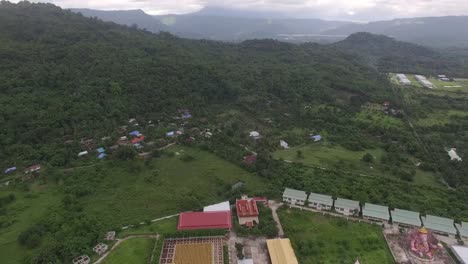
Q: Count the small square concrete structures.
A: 3